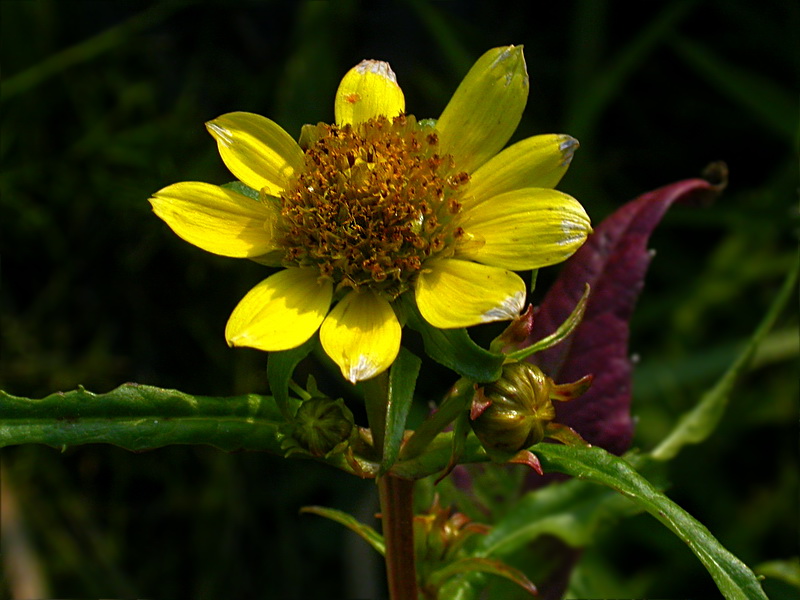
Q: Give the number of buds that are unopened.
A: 2